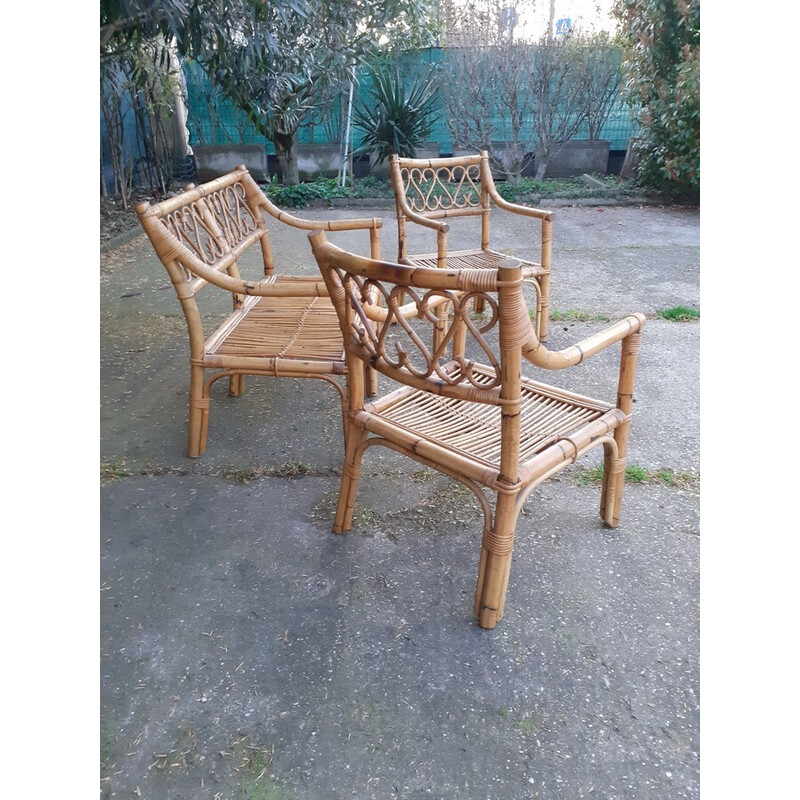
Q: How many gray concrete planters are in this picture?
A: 5